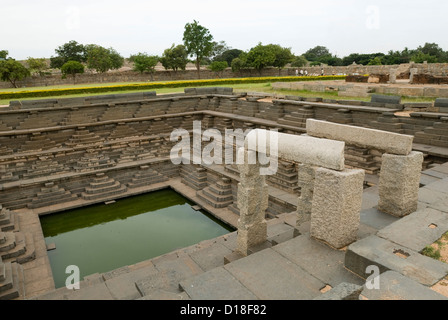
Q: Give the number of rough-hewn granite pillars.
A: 4